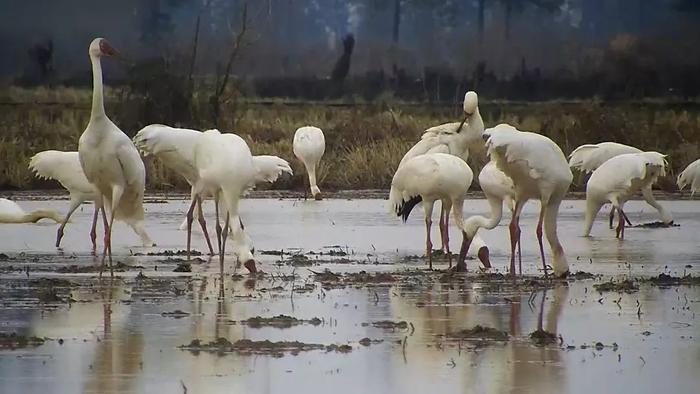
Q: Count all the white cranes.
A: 14